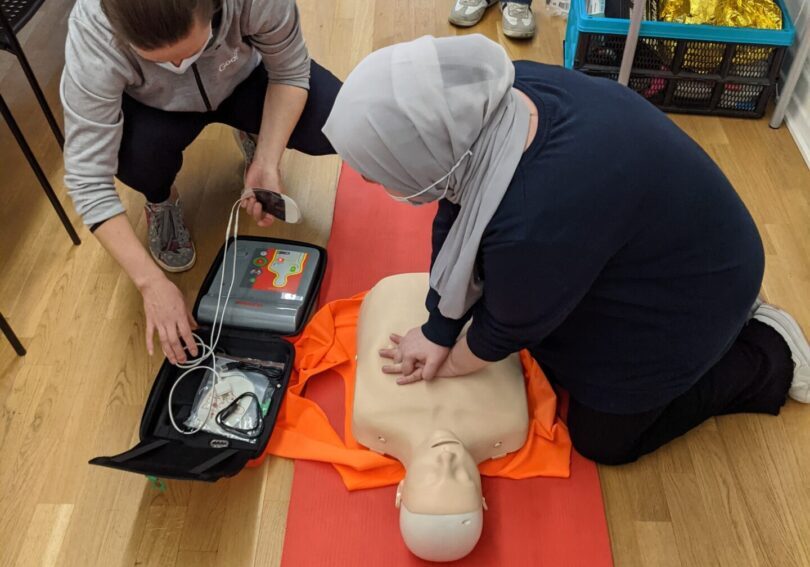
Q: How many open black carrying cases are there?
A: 1